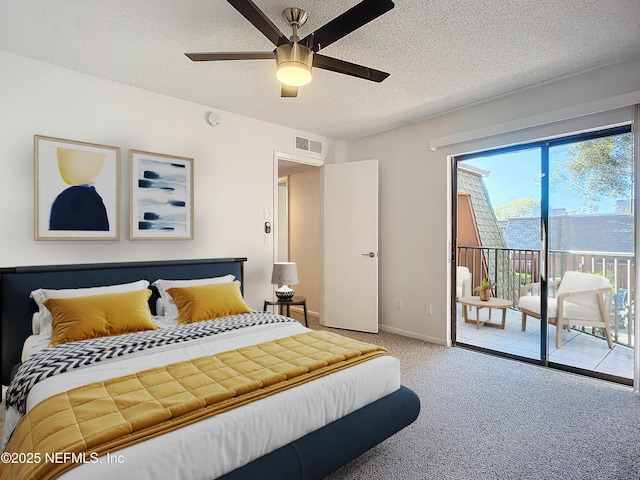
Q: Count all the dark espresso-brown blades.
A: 5